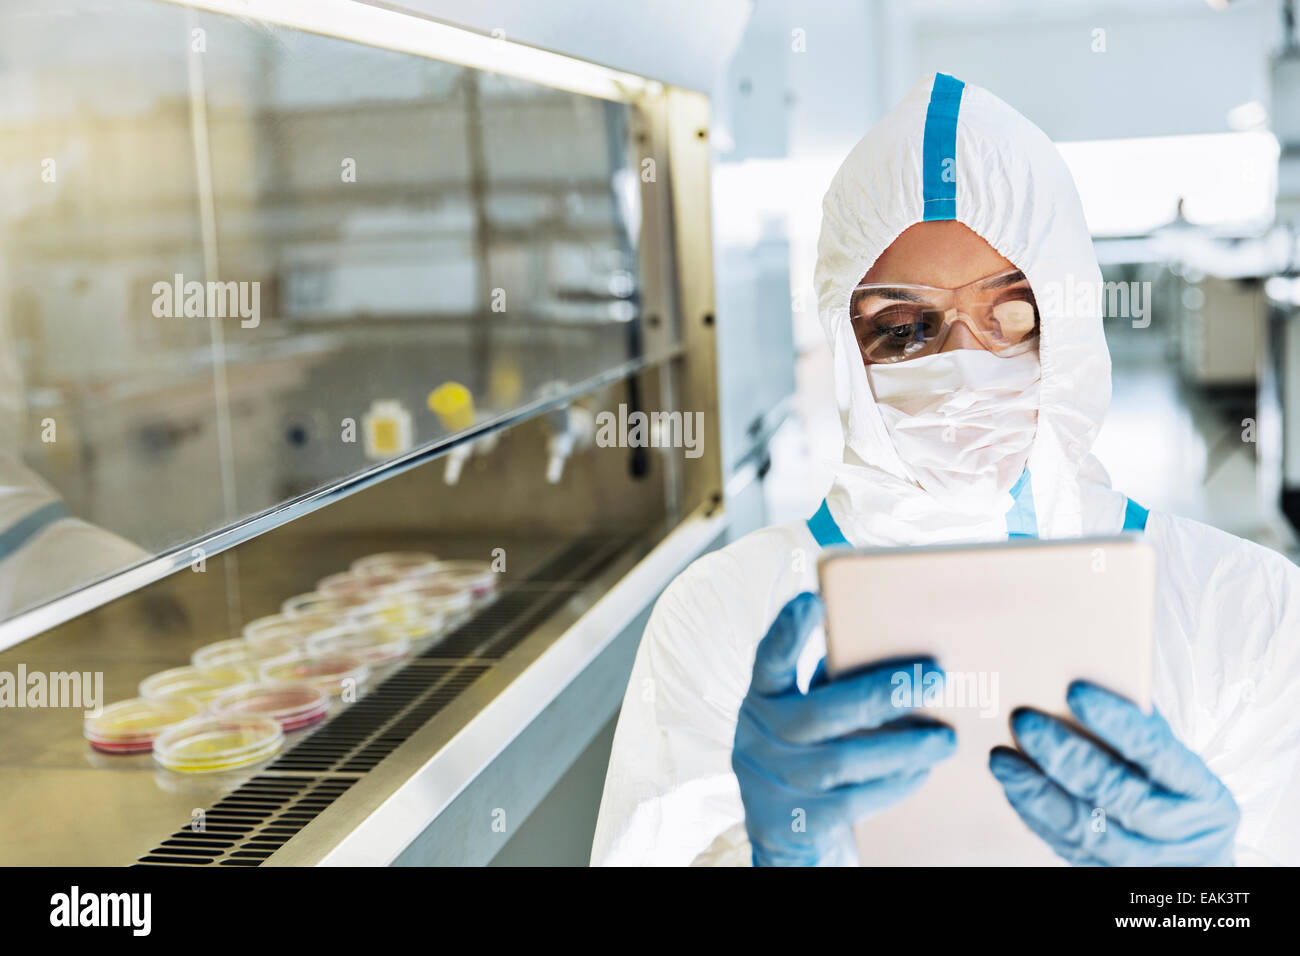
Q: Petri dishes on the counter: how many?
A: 14